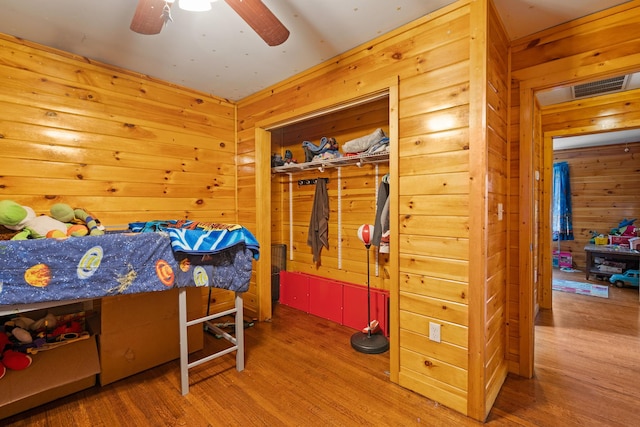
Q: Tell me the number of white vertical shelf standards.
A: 3